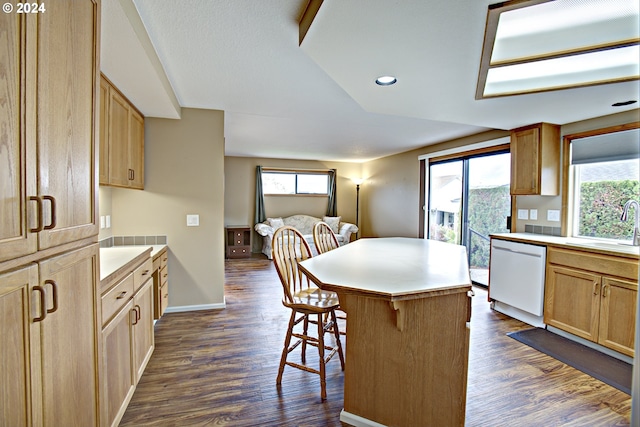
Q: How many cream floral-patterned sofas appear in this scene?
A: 1